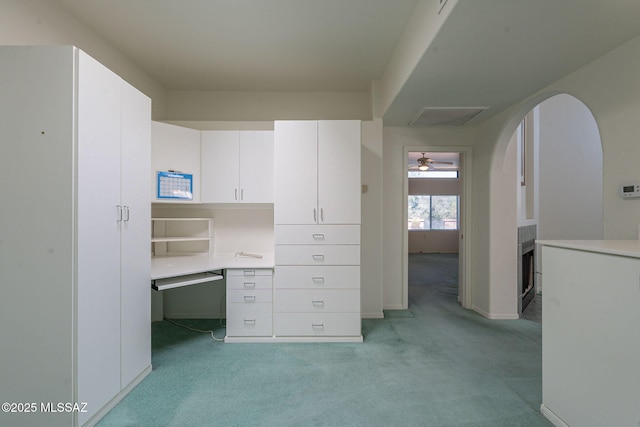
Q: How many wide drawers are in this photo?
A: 5